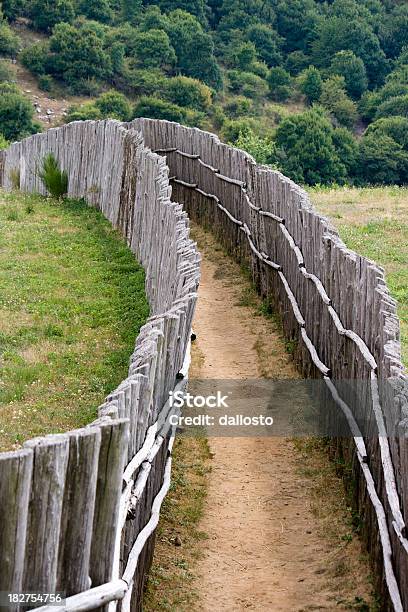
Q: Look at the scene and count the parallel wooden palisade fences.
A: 2